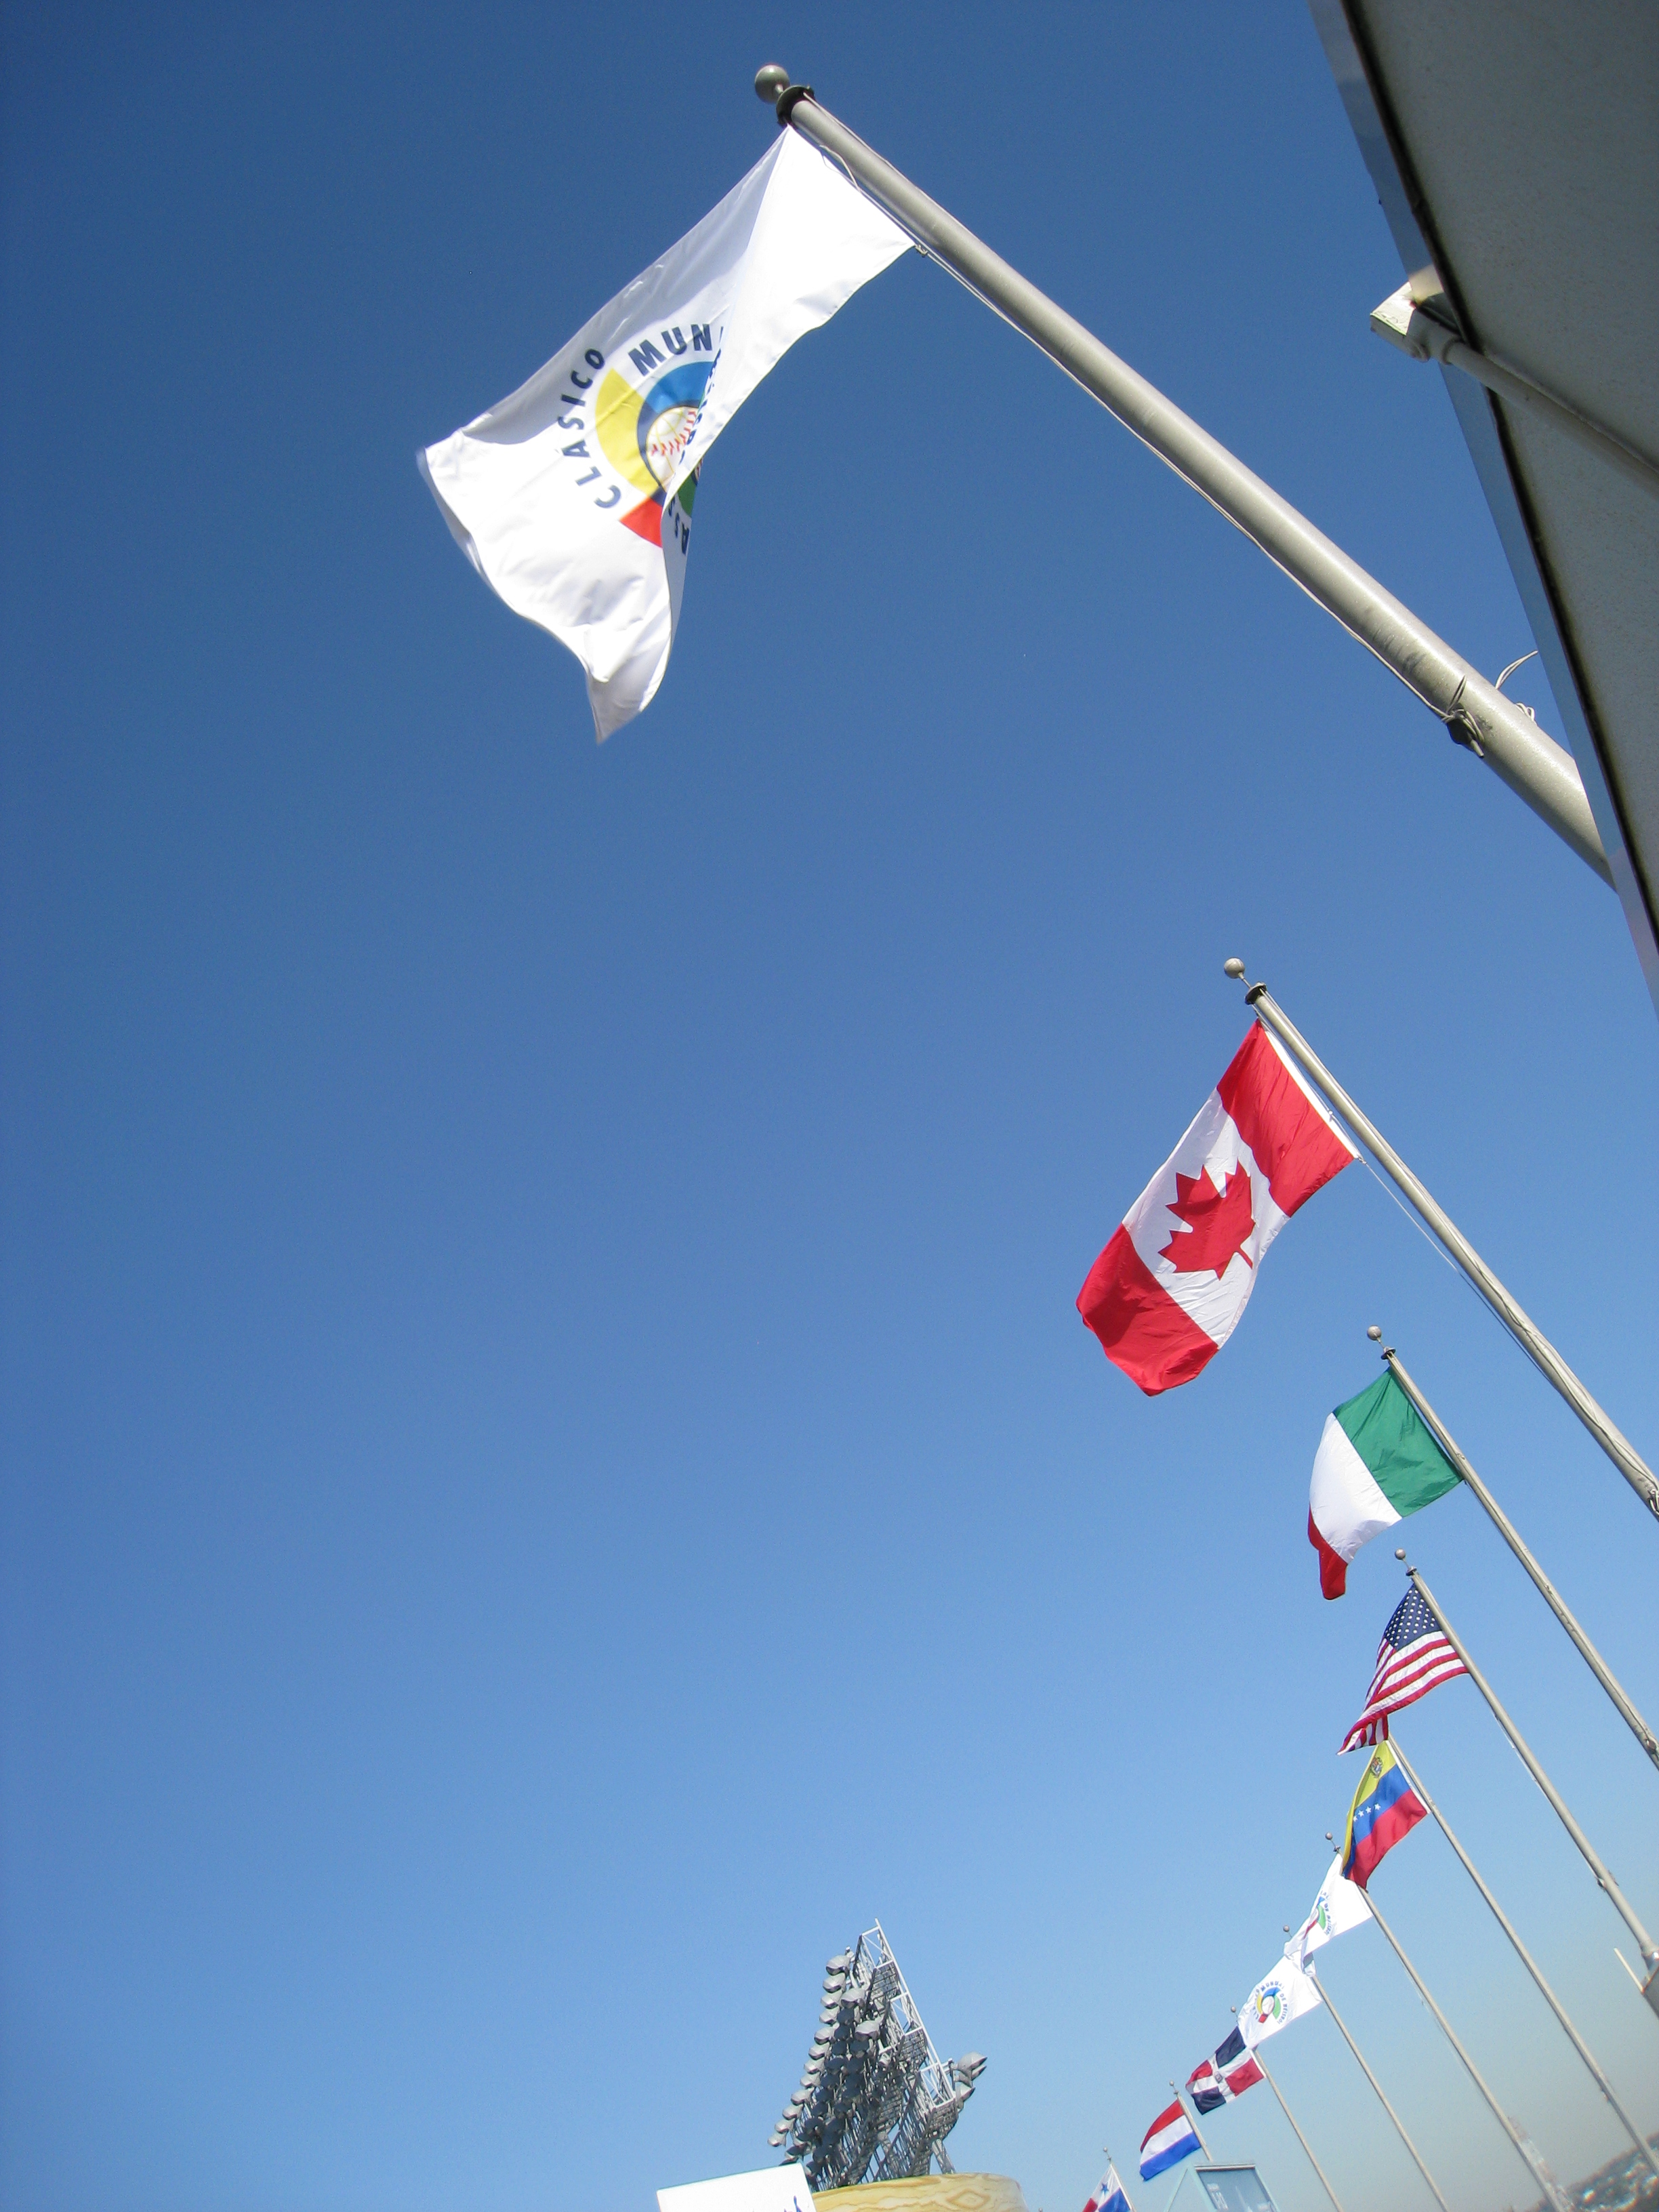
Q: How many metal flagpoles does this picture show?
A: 10